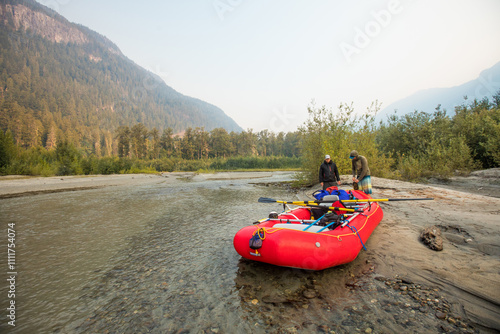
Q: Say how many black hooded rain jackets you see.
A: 1